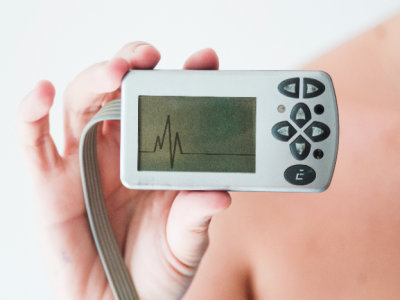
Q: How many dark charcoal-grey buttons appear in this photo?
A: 7